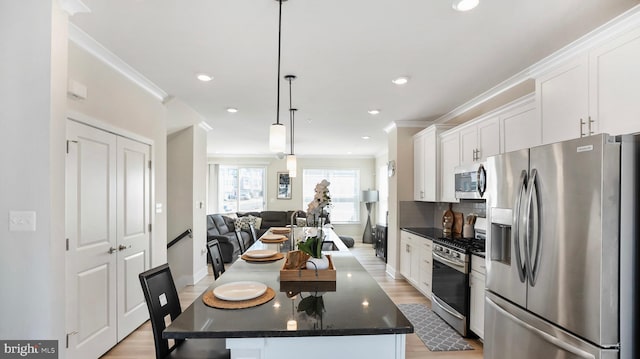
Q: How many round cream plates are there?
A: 4